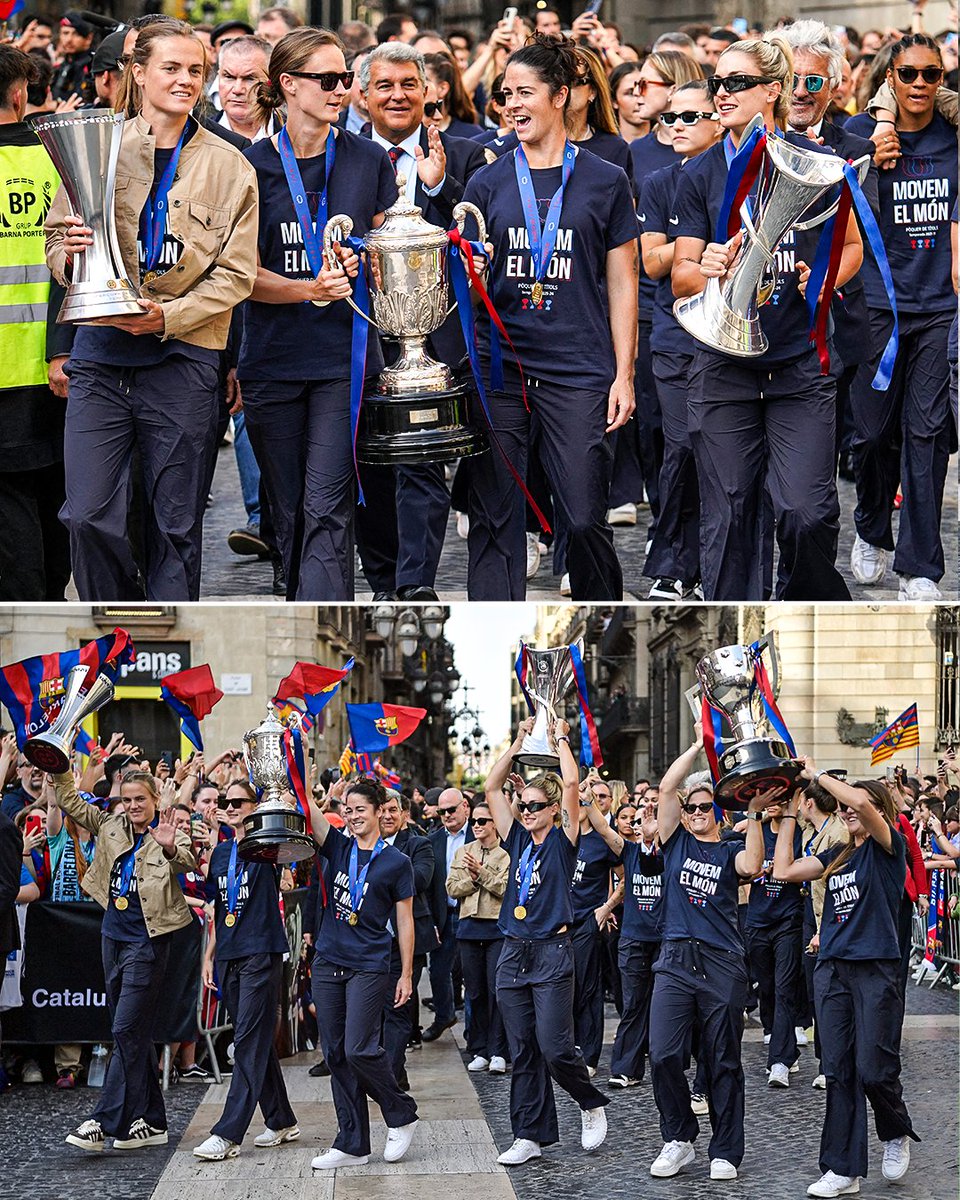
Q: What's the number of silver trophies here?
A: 7